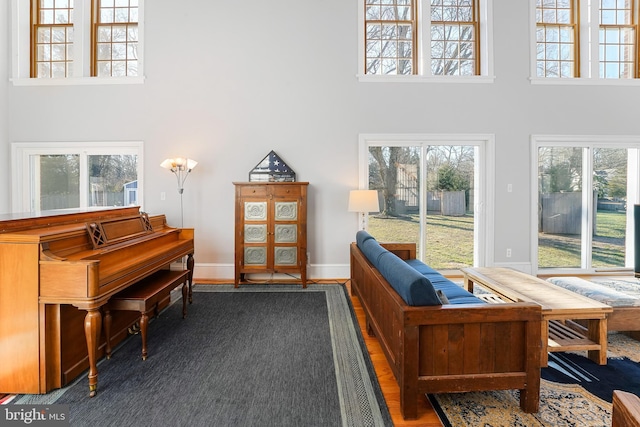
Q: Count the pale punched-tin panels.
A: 6